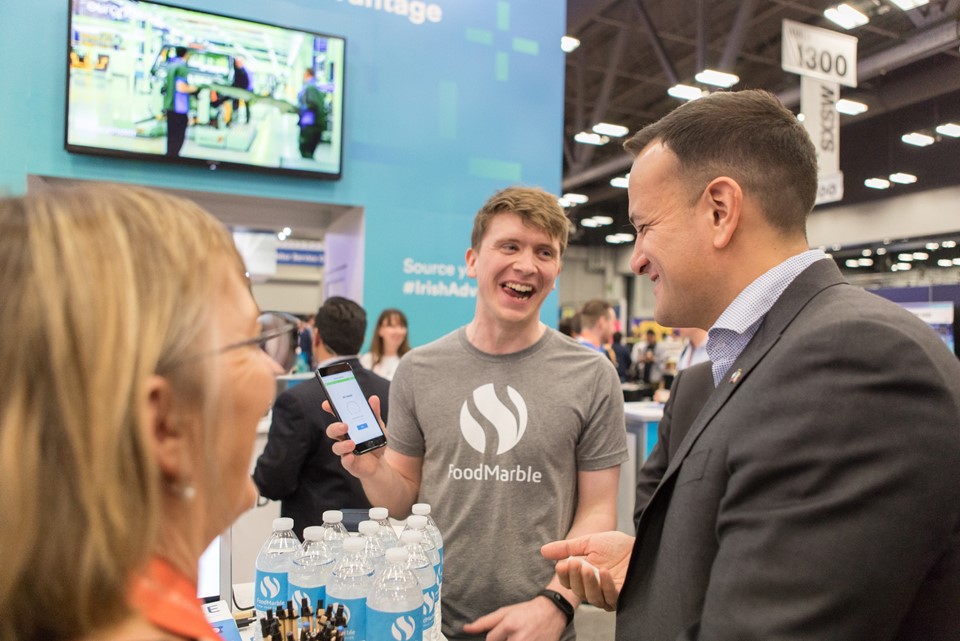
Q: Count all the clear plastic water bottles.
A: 10